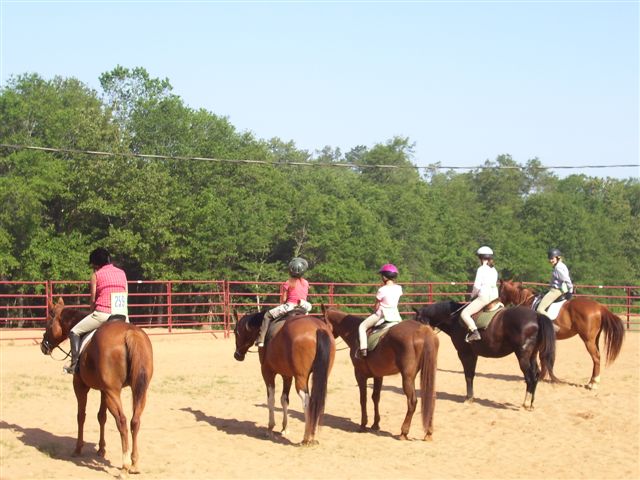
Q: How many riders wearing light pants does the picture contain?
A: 5